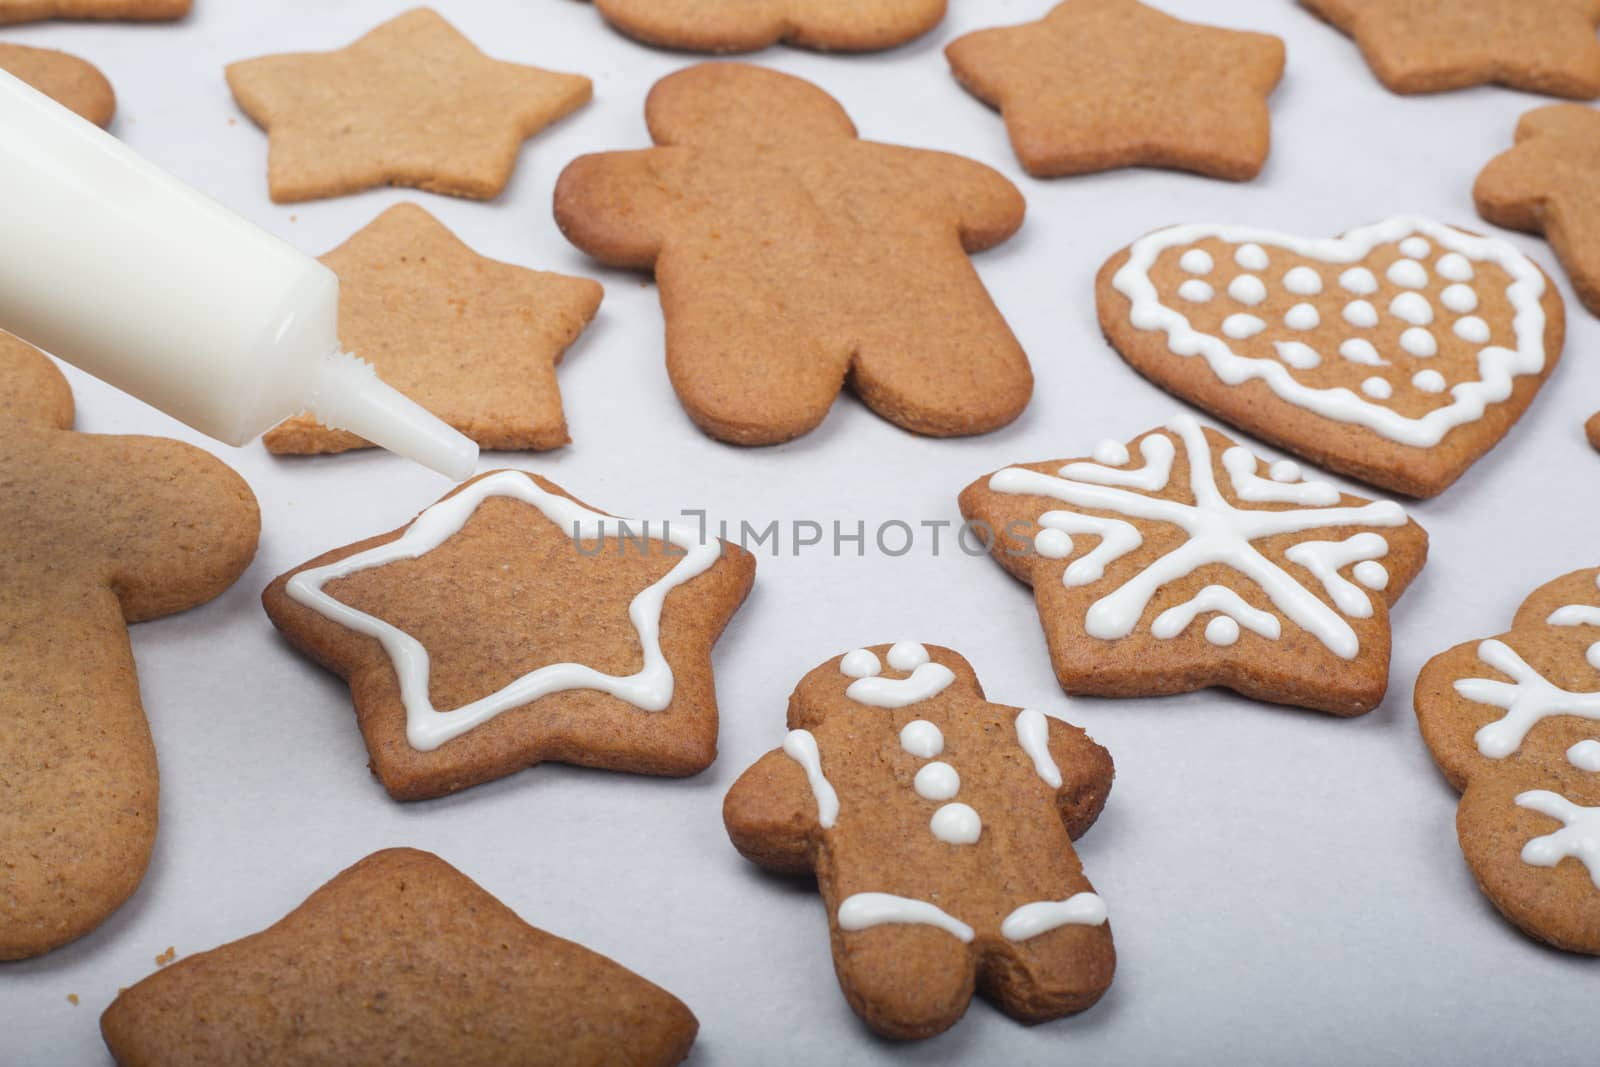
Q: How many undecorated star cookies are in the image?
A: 5